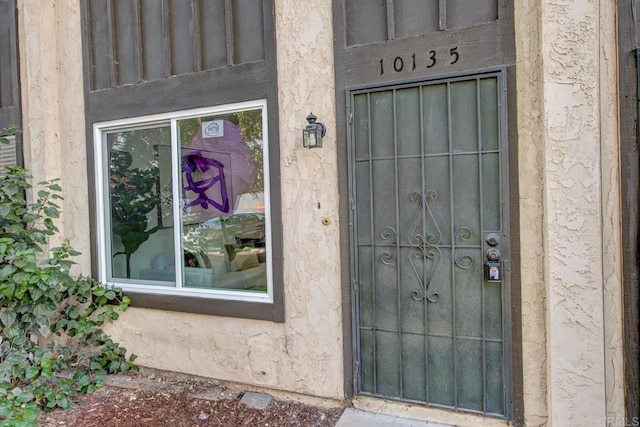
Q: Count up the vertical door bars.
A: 5